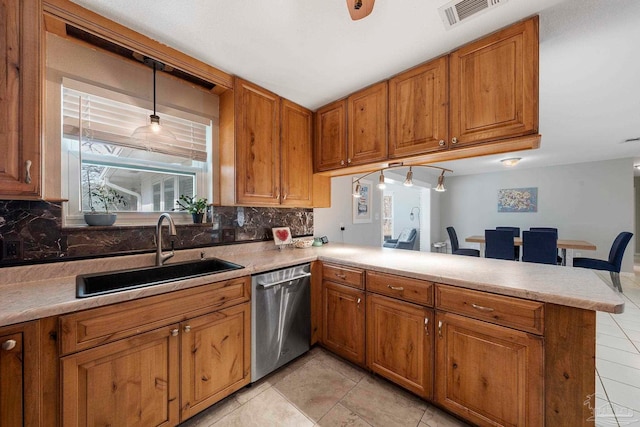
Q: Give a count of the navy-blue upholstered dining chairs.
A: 6